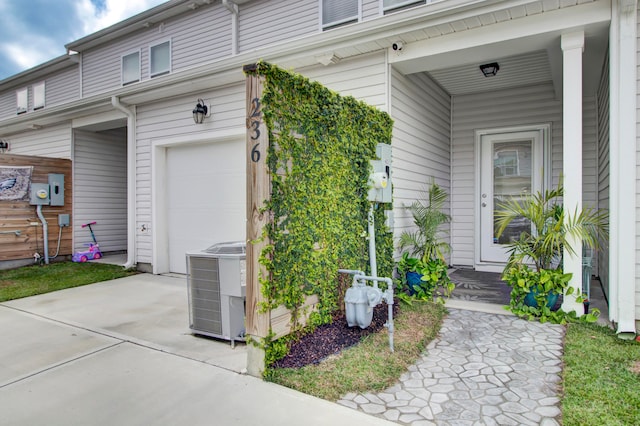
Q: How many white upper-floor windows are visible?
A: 6